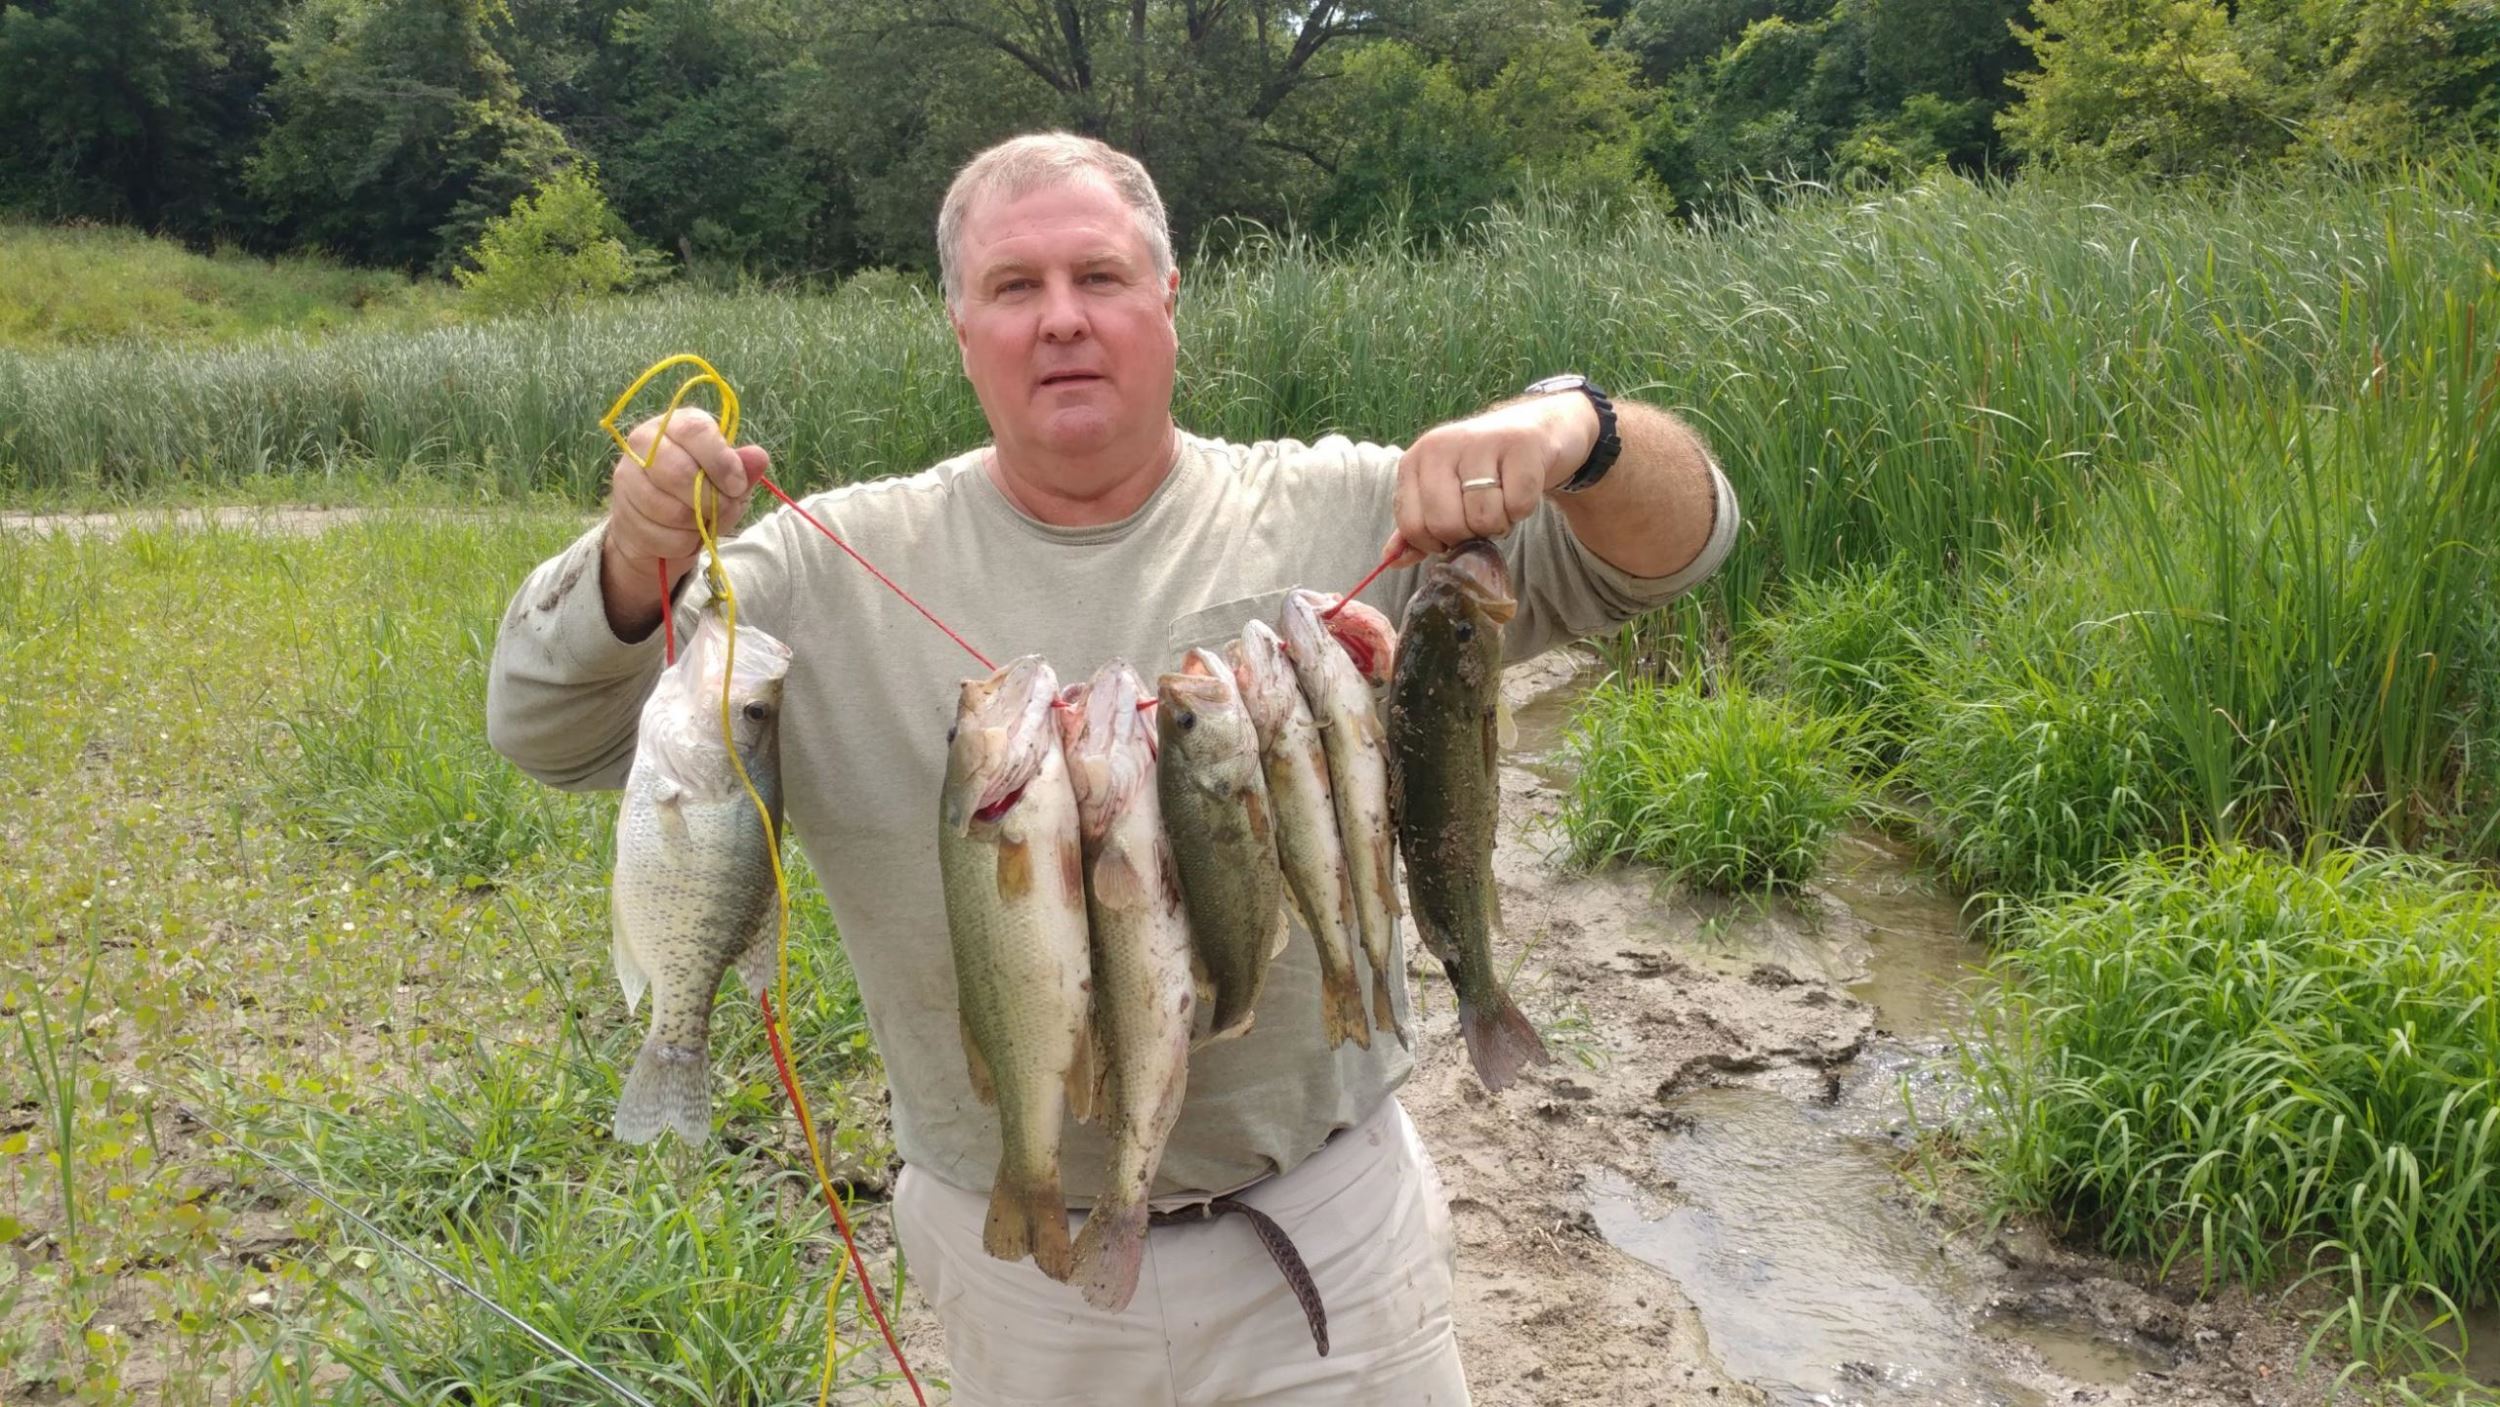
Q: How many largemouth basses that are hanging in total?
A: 6